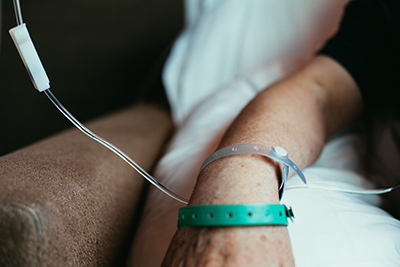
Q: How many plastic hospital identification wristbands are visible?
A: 2